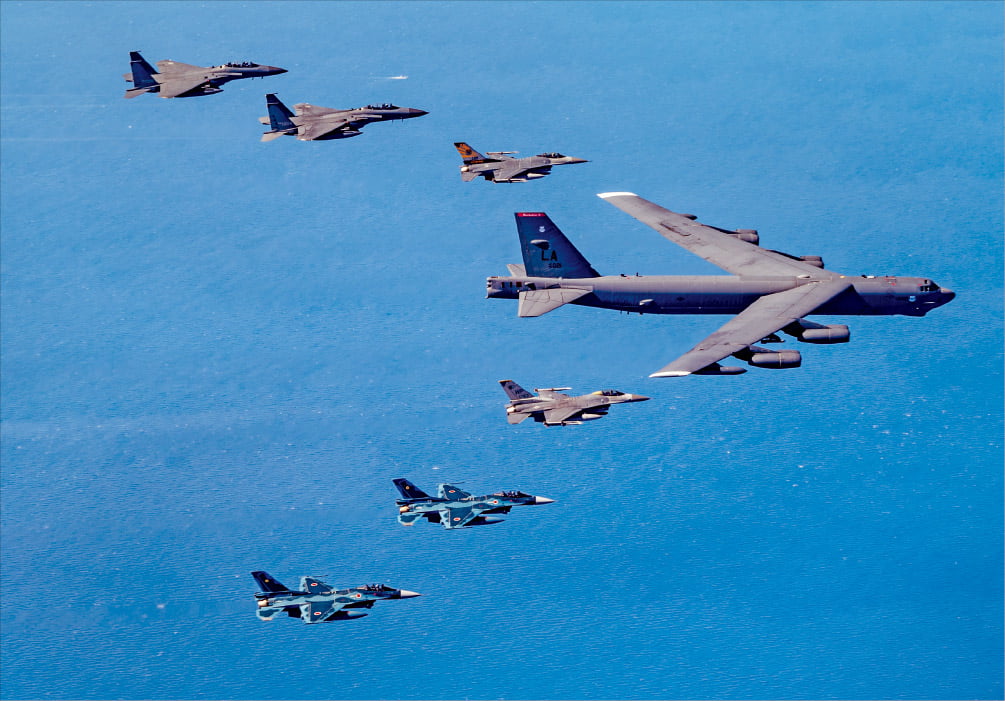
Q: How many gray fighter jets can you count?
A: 4